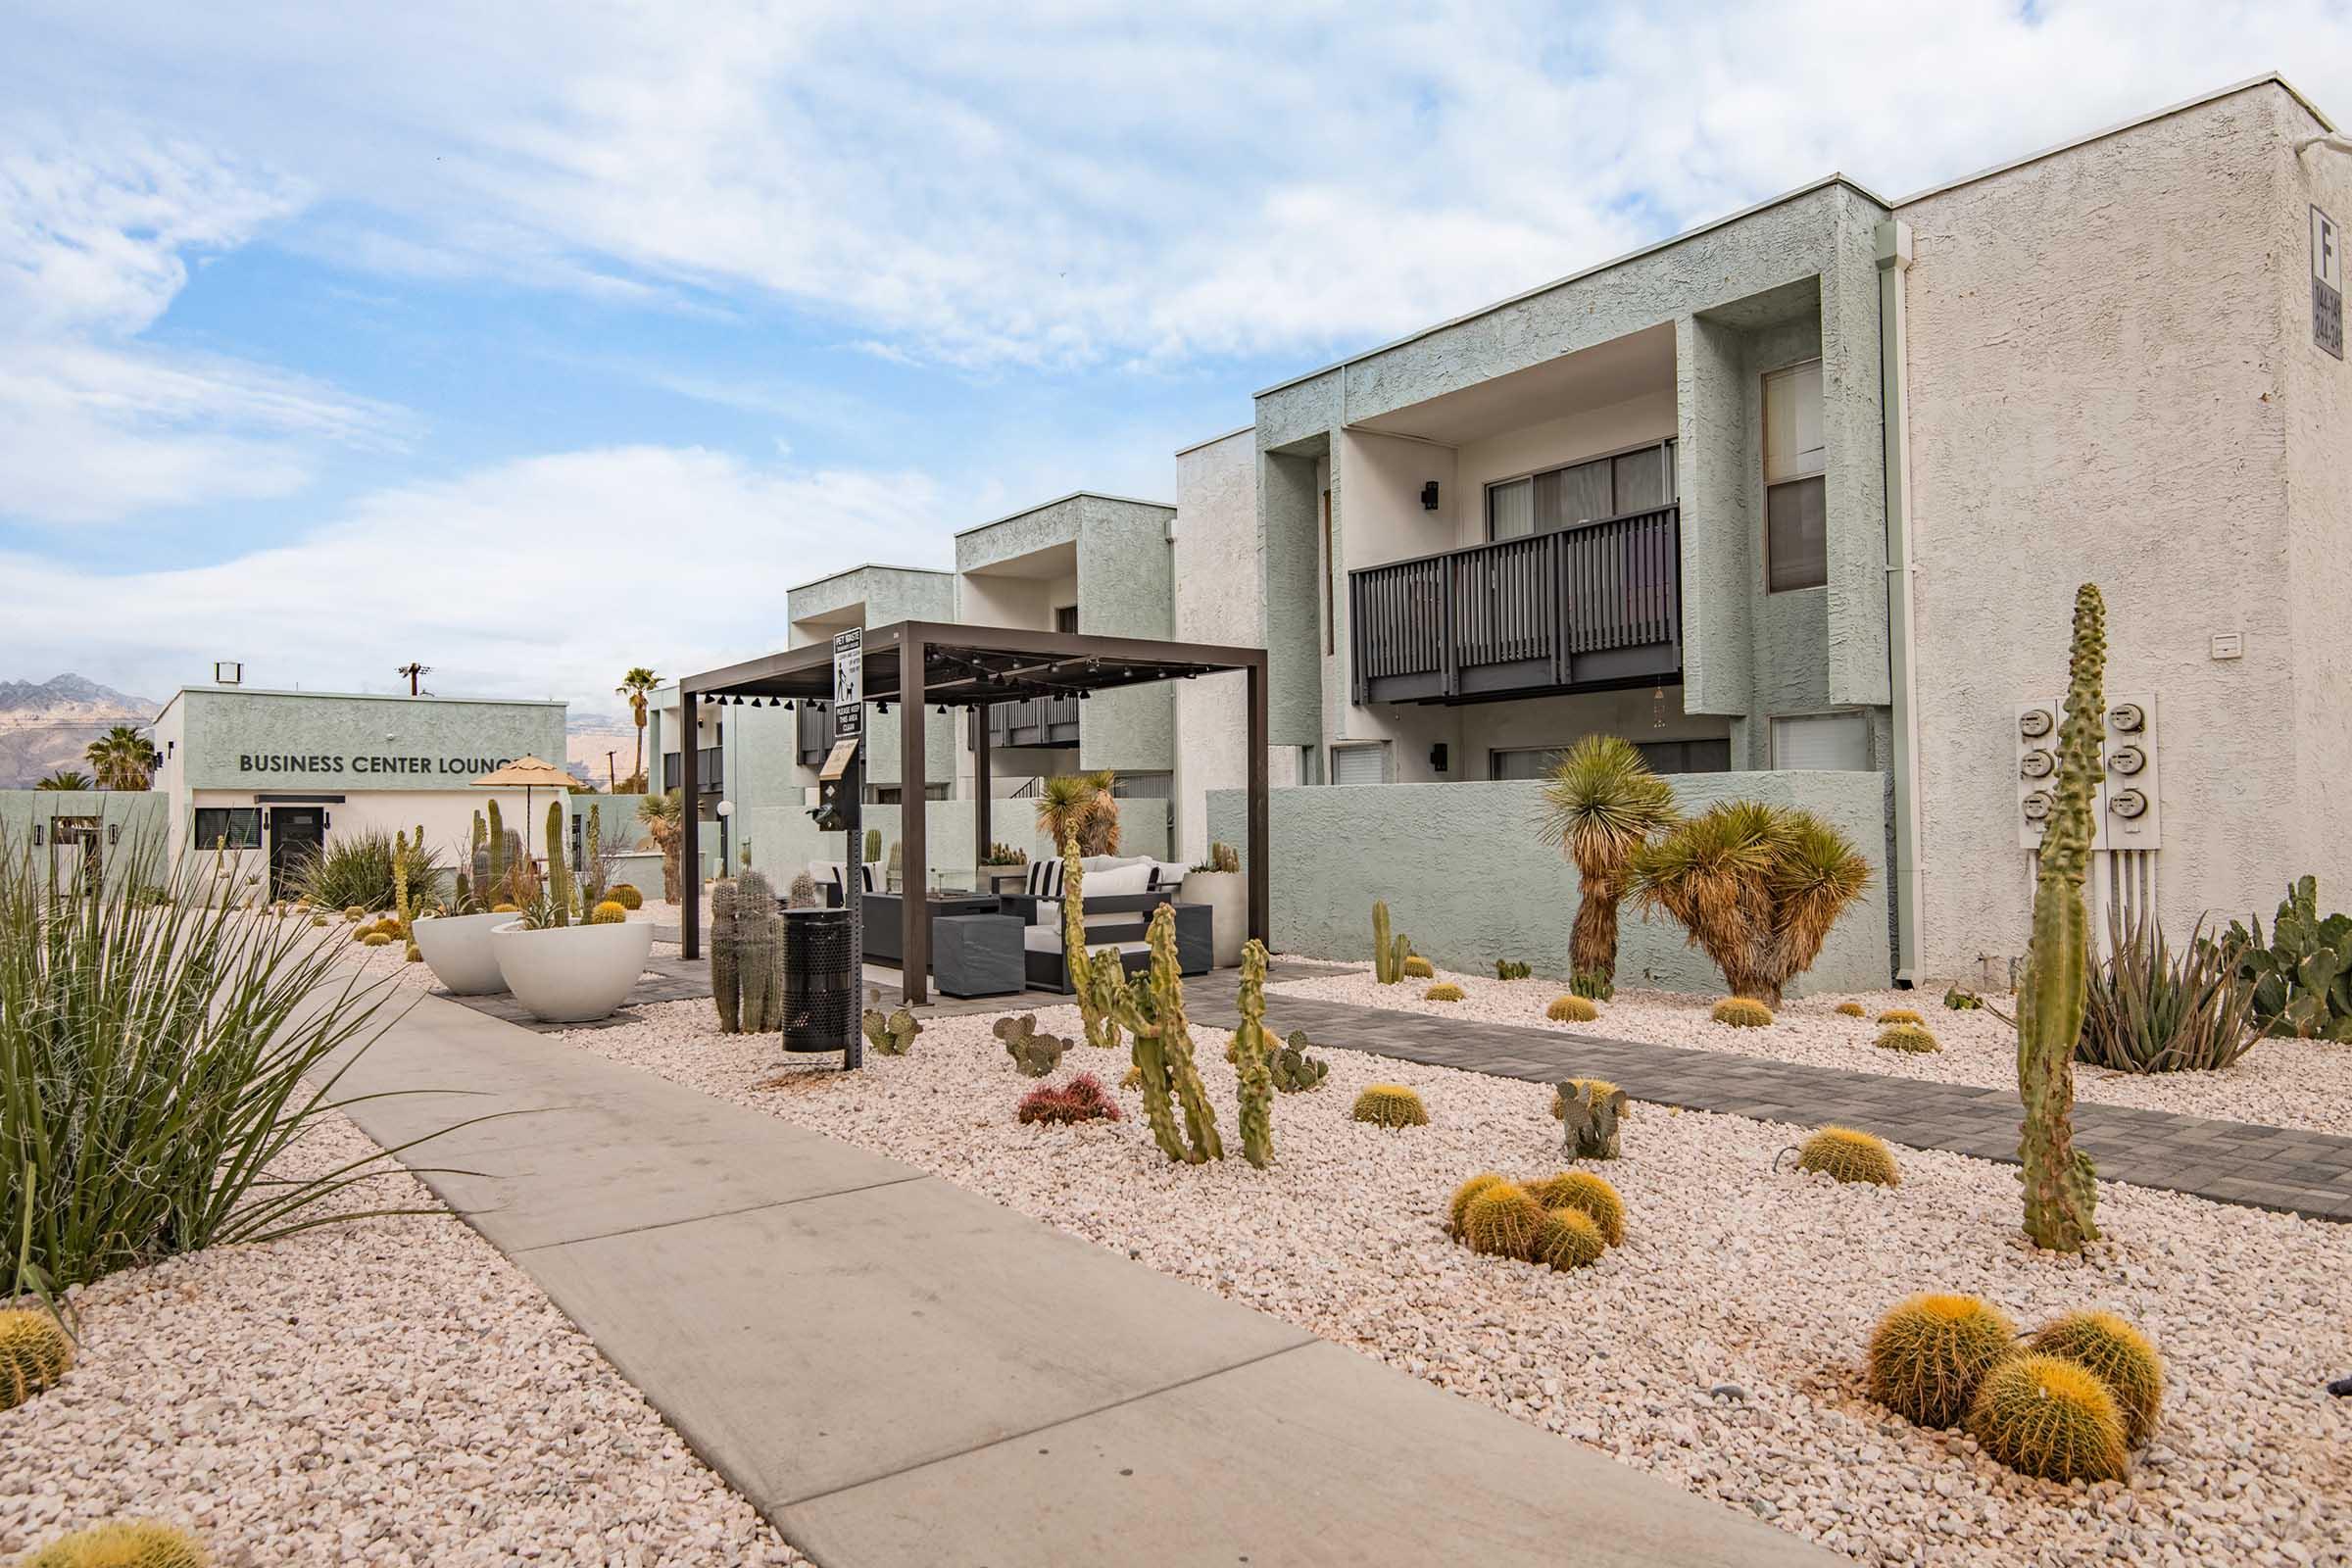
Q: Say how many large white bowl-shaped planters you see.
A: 2